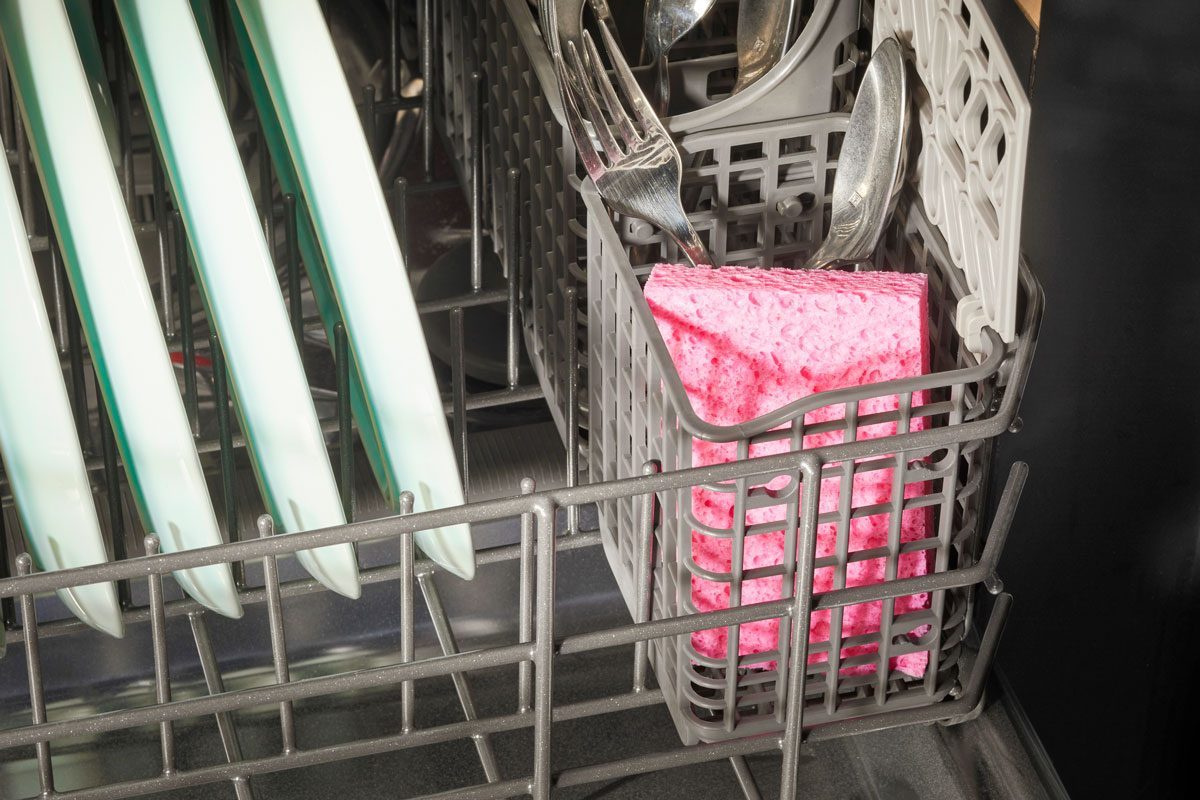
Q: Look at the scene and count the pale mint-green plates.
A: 4